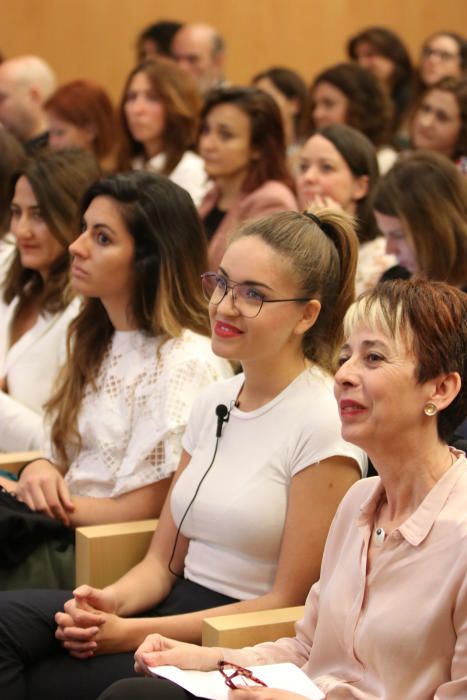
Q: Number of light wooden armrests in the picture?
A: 3